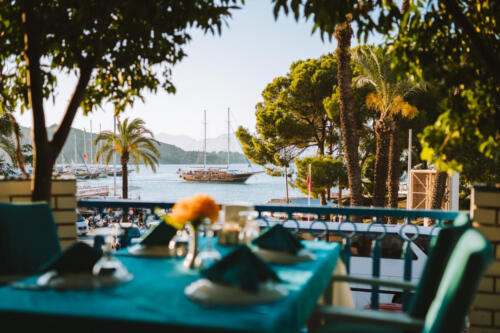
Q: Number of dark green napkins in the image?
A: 4